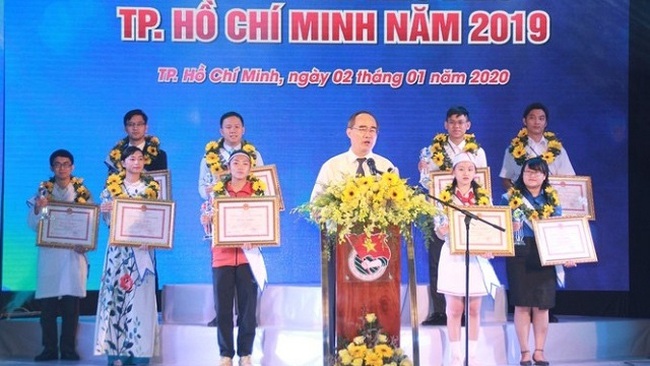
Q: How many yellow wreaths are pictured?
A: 9